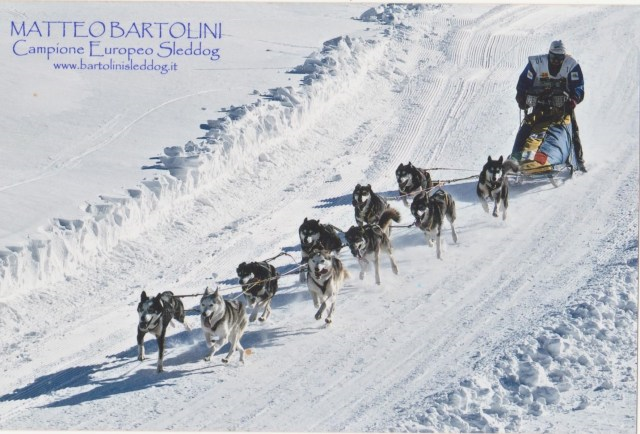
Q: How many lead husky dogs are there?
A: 2